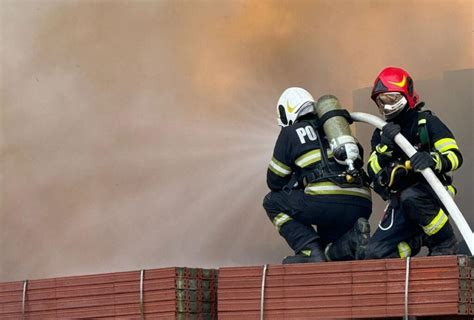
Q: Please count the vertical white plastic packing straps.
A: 4